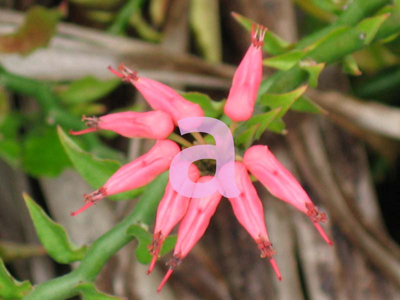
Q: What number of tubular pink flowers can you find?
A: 8